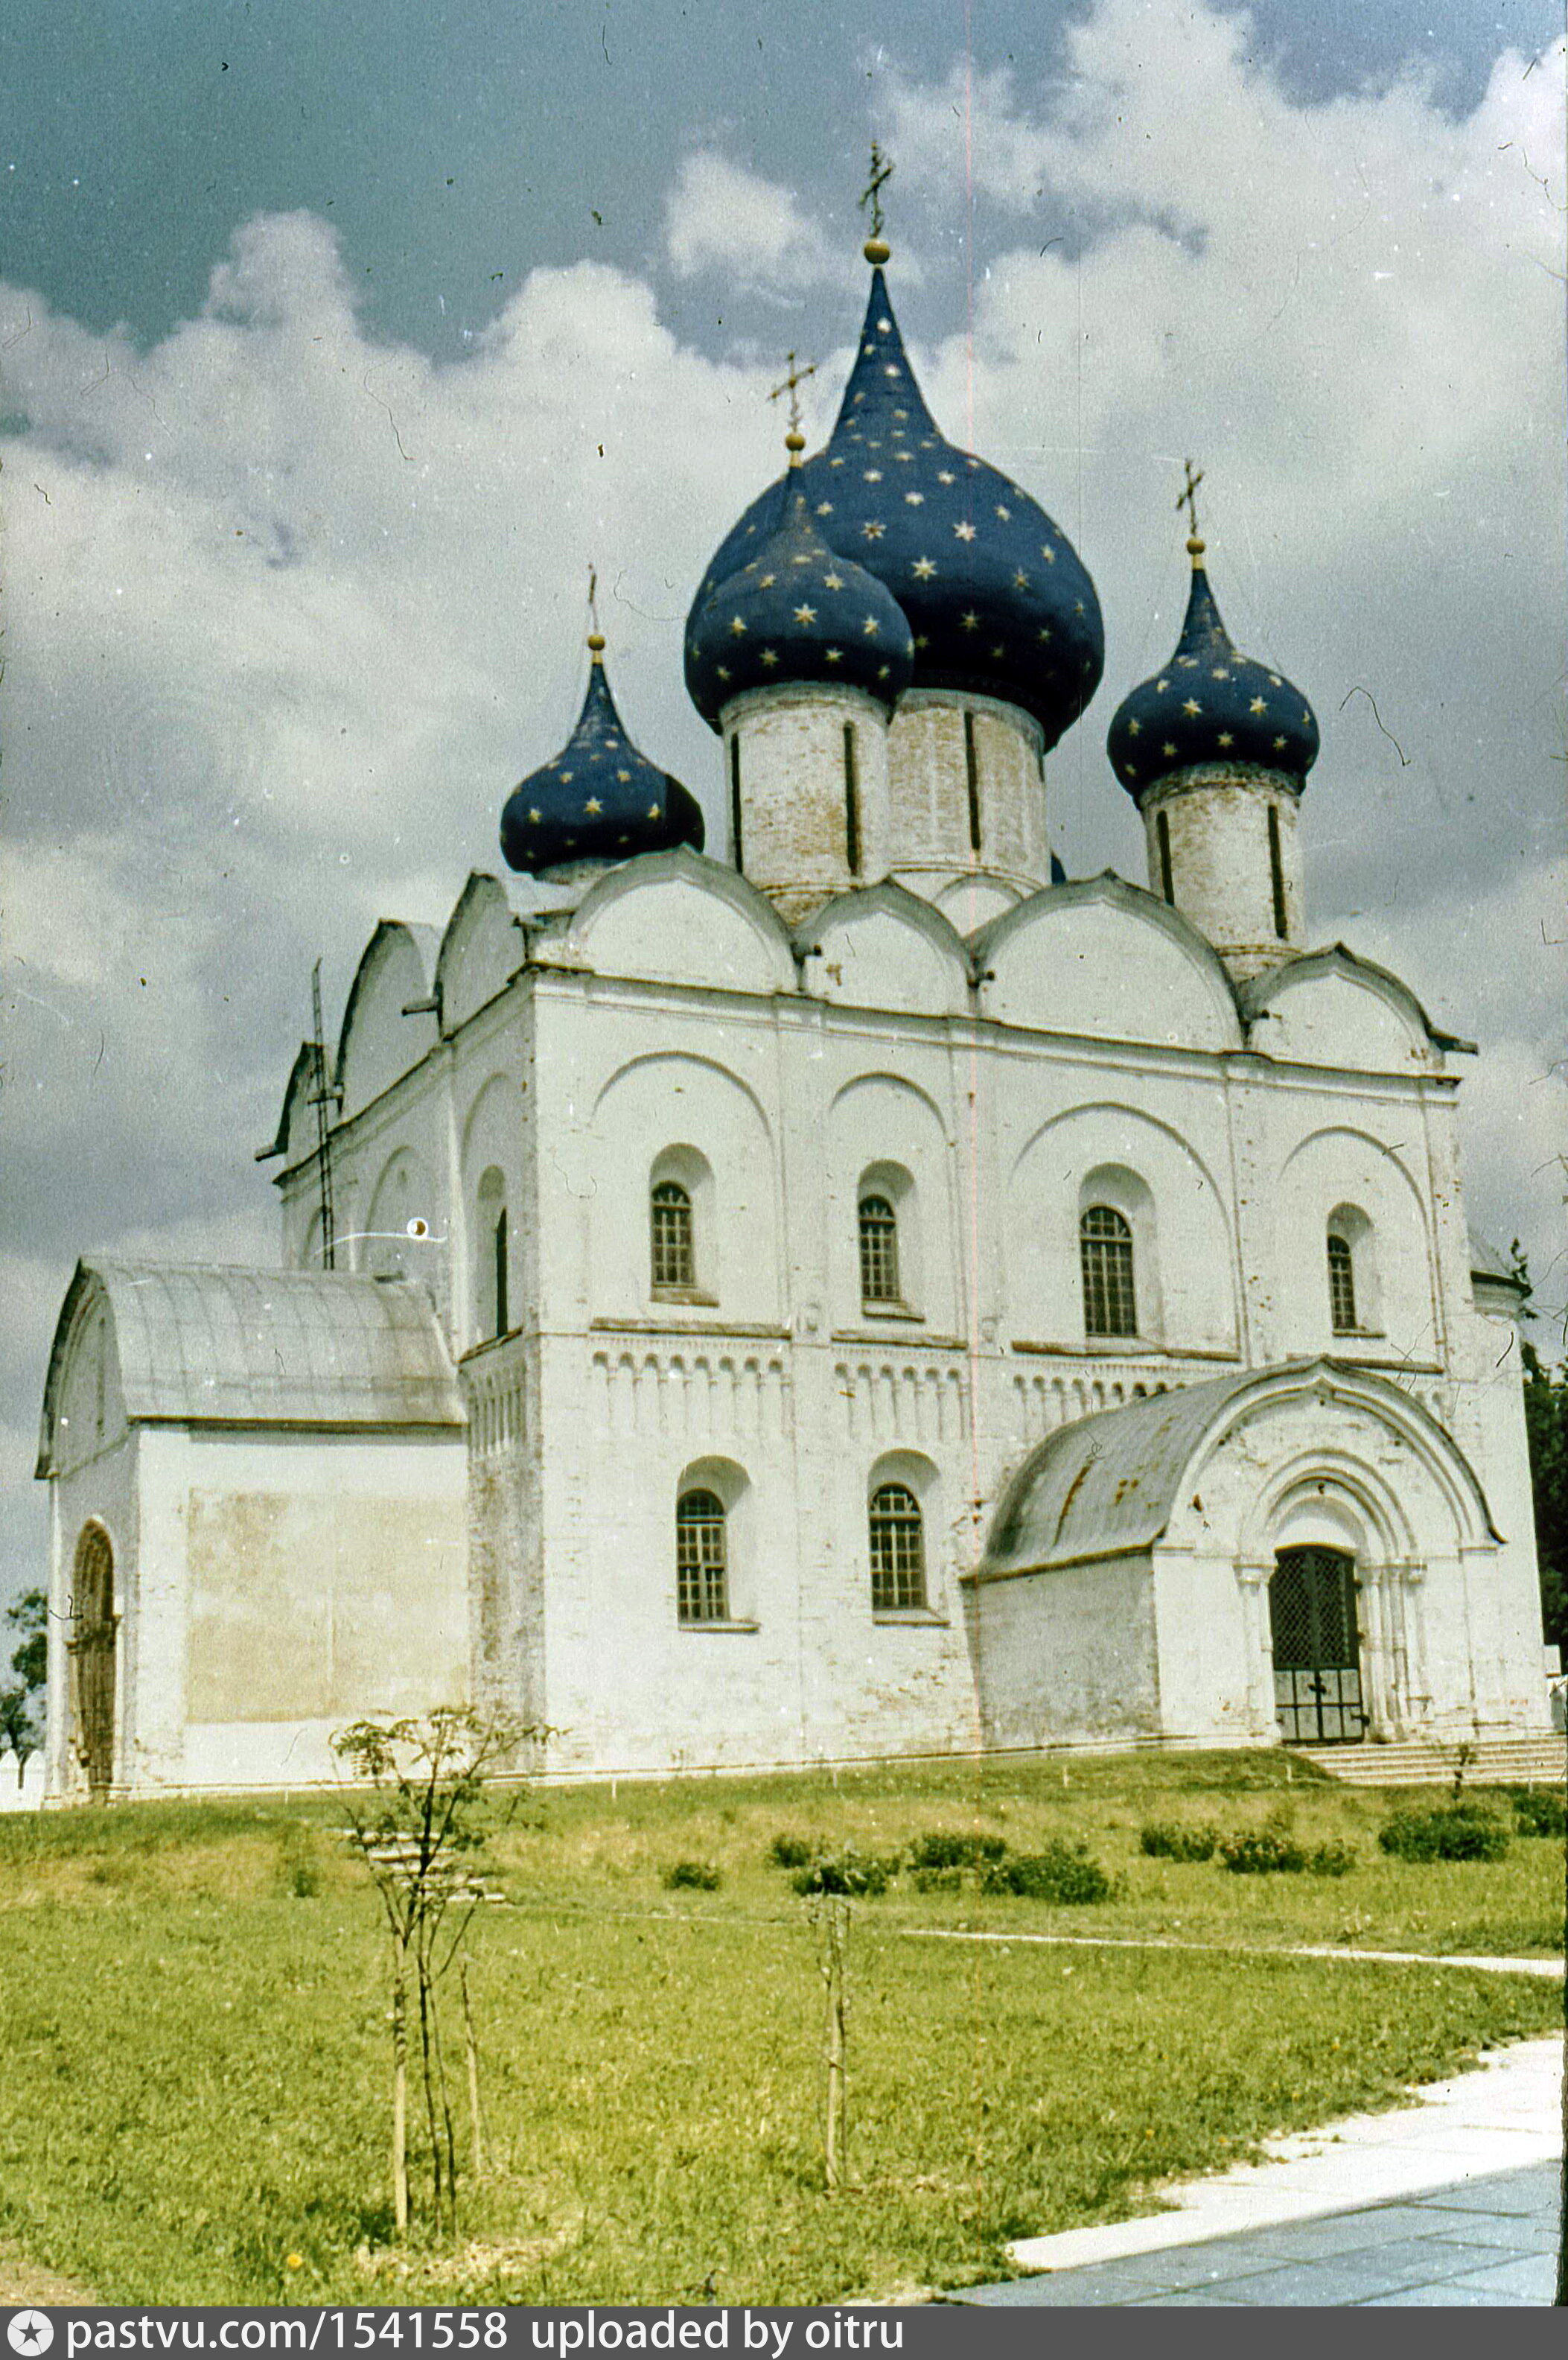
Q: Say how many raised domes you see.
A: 4